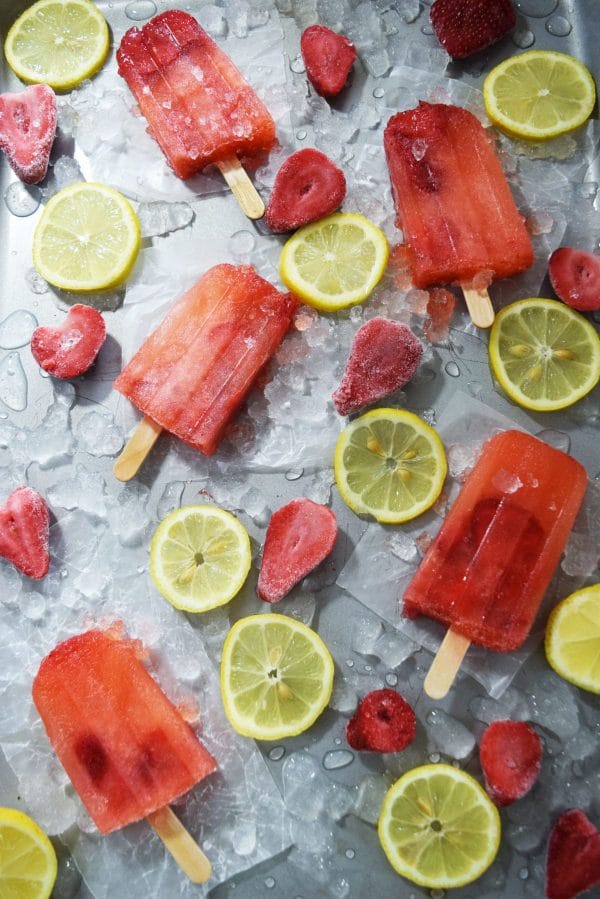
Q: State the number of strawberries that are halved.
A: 11